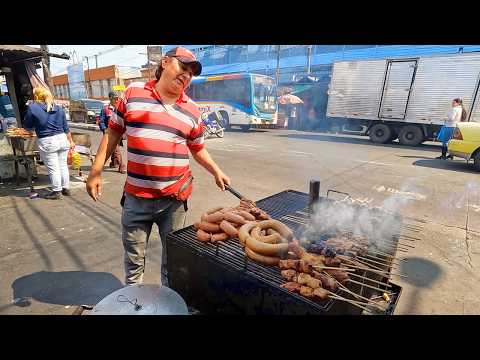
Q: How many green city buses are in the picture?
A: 0